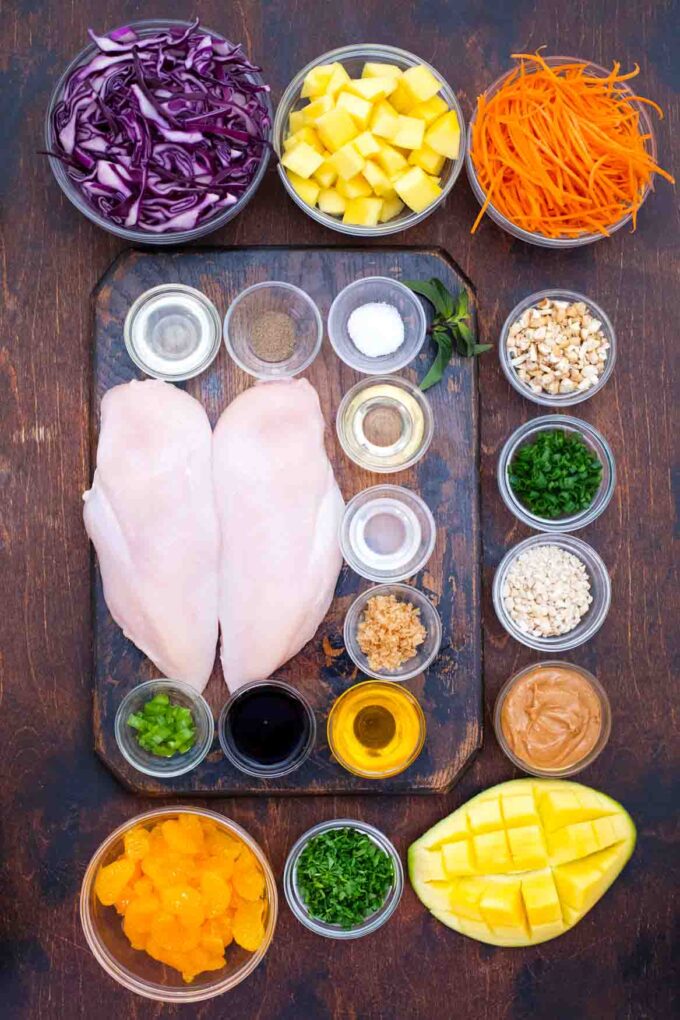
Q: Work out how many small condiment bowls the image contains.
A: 14